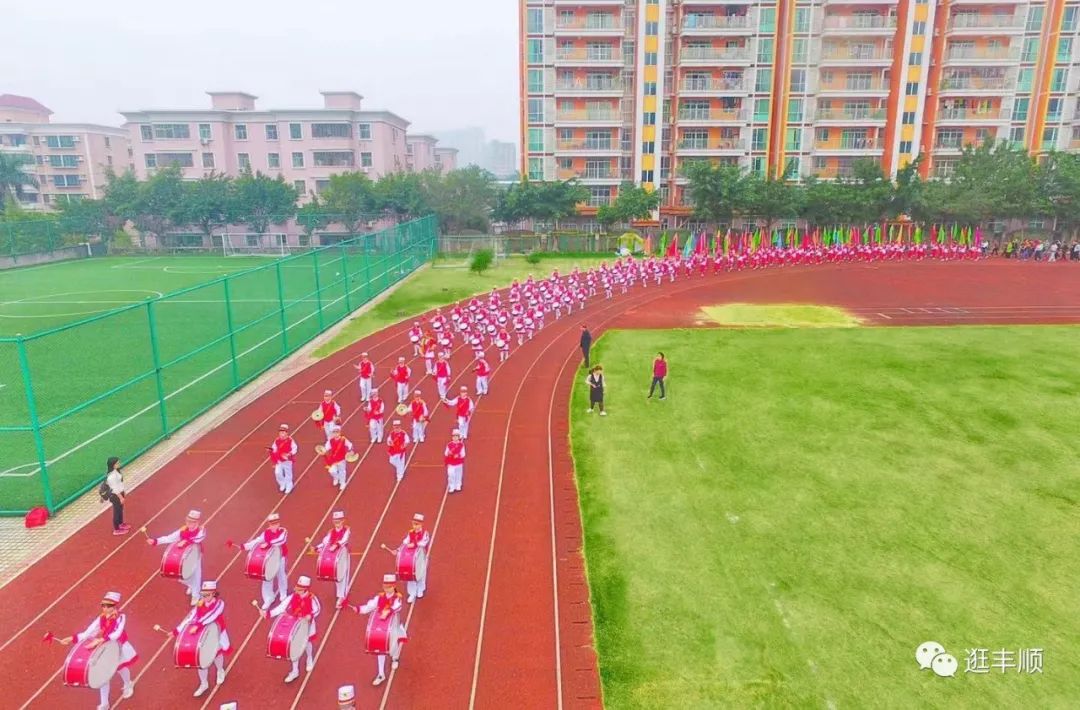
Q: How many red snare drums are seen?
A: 8